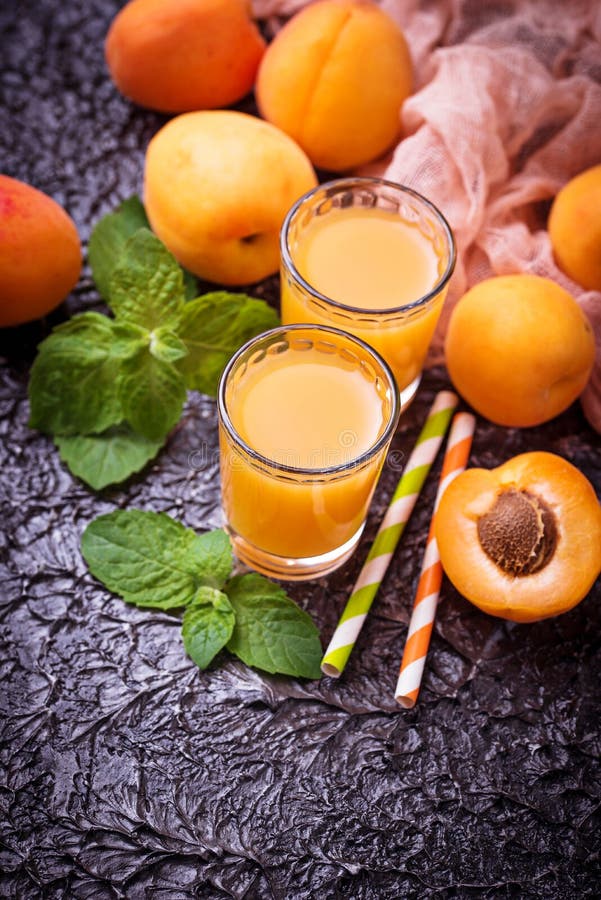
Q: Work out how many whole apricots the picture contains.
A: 6